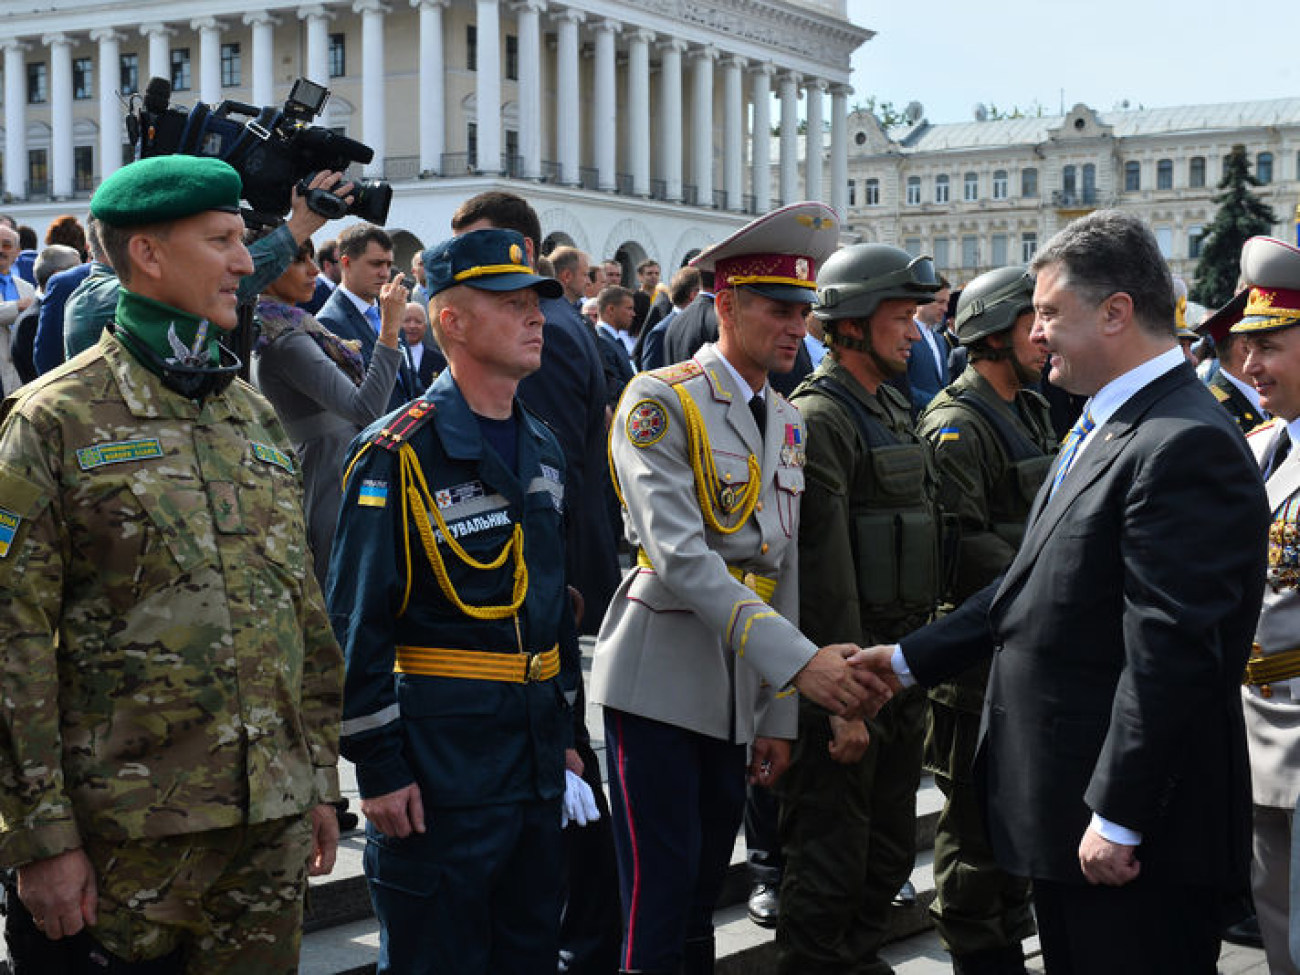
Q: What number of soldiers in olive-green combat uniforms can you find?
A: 2